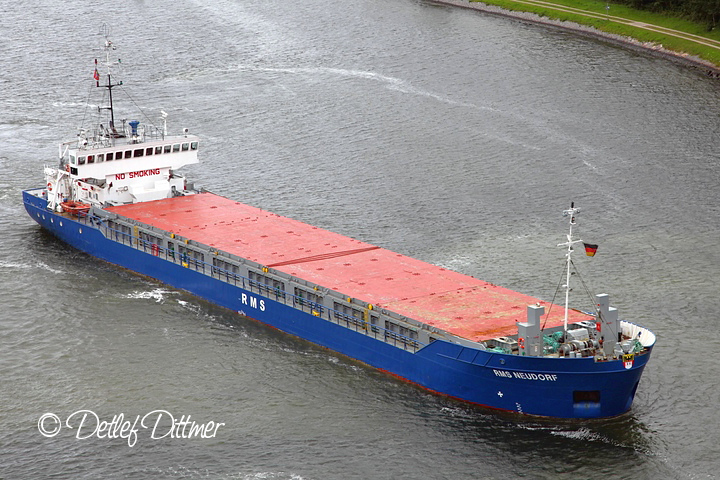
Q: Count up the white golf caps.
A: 0